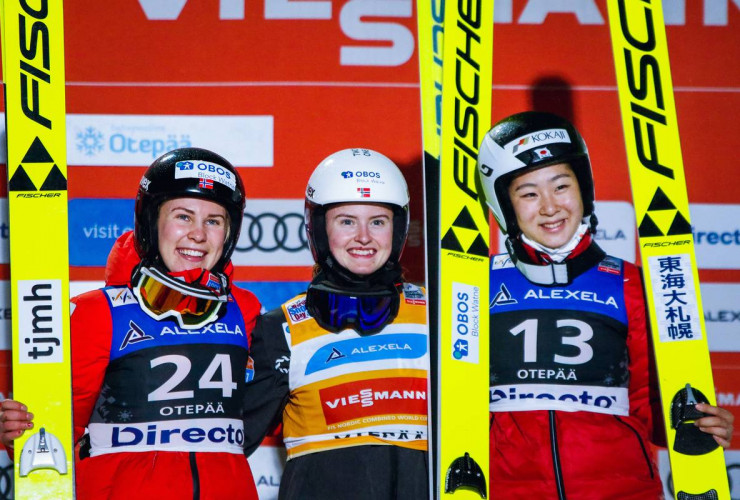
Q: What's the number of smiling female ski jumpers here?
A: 3